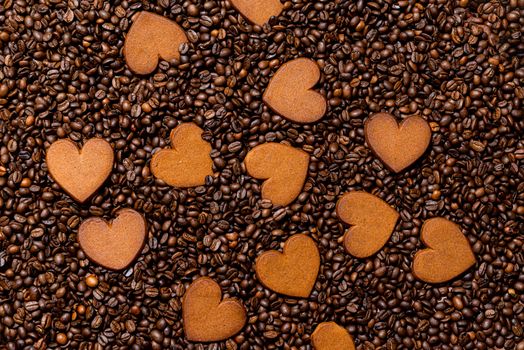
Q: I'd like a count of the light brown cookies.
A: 13